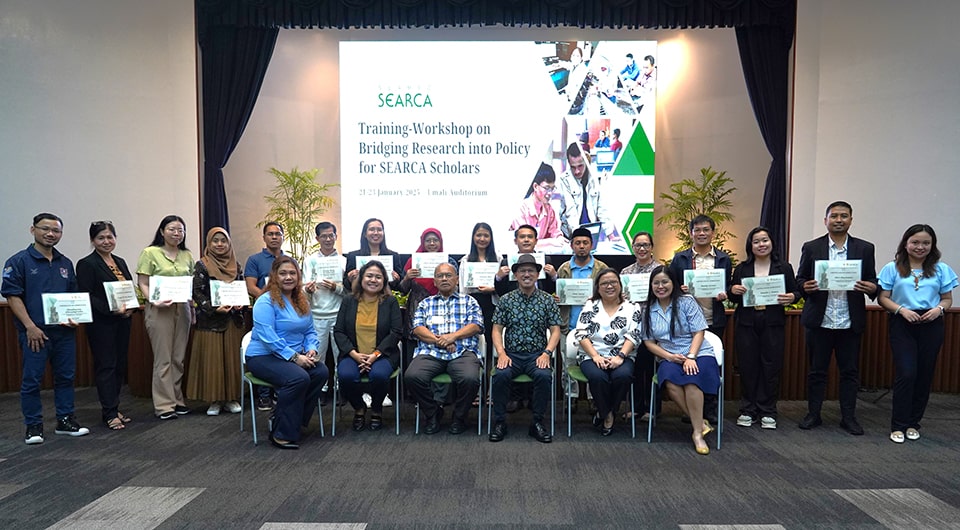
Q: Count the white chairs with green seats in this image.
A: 6